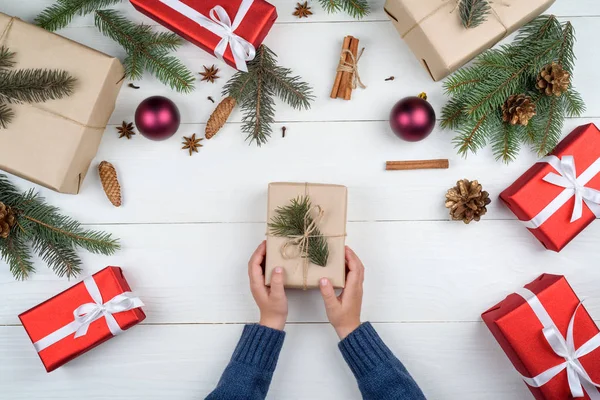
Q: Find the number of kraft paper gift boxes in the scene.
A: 3